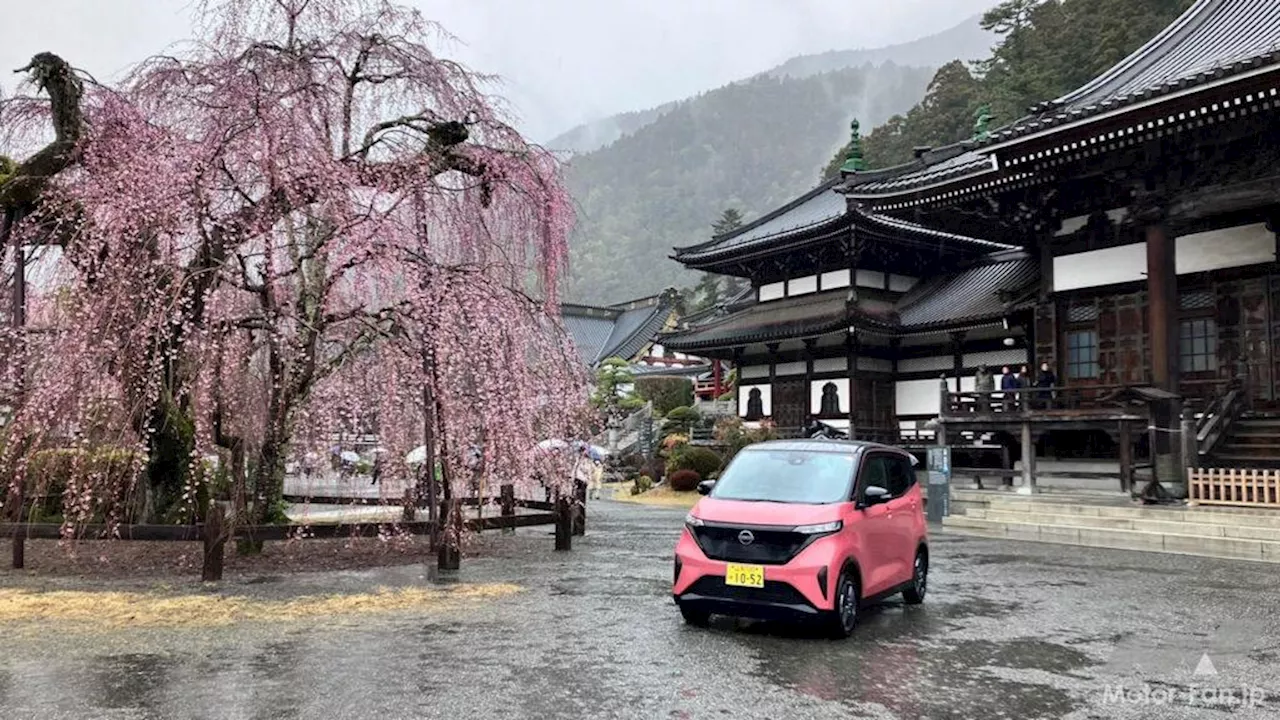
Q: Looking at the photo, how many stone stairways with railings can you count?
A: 1